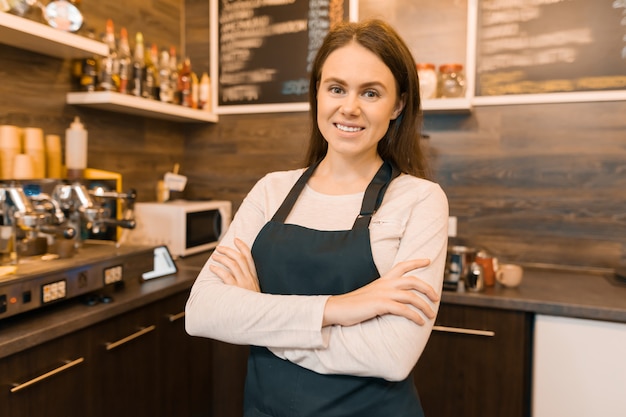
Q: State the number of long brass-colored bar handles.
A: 4